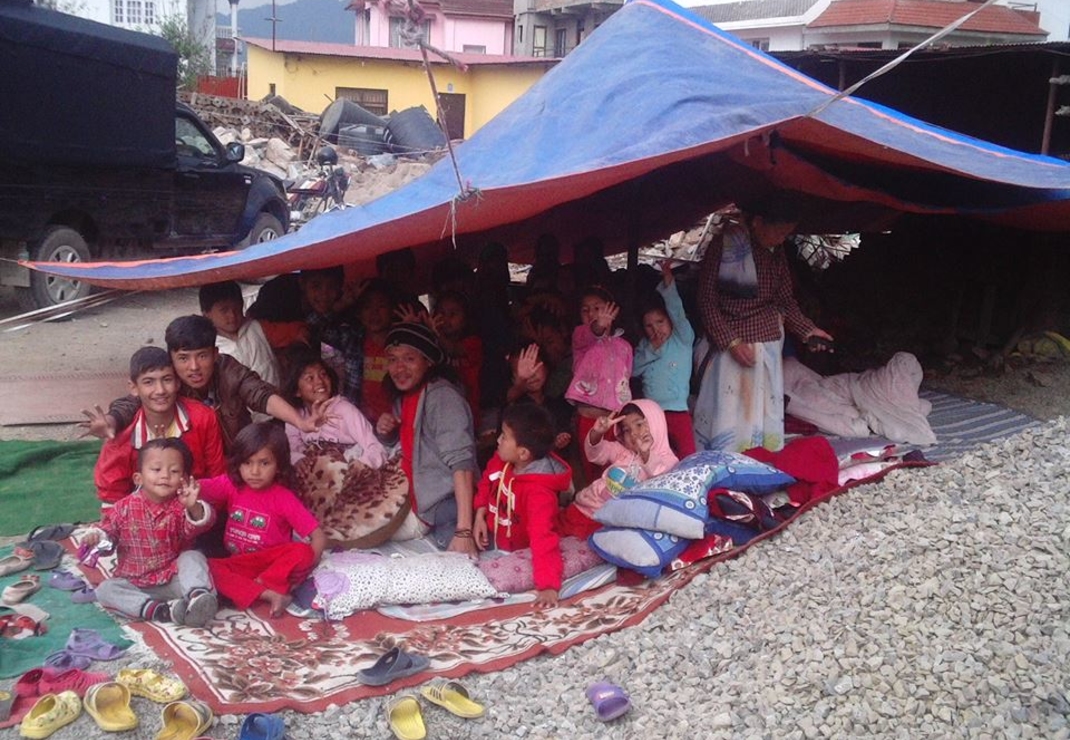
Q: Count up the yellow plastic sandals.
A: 6